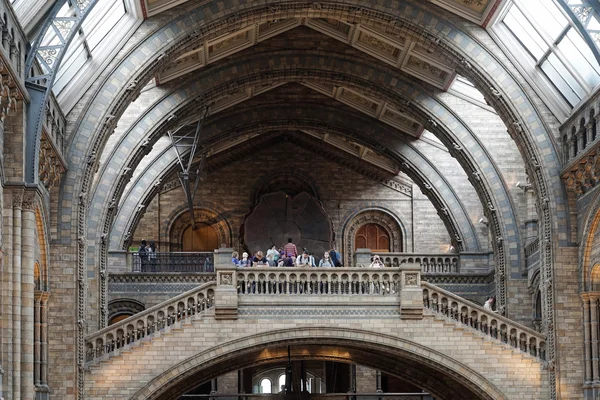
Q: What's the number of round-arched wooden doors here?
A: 2